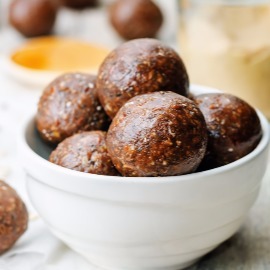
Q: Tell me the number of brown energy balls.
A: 9